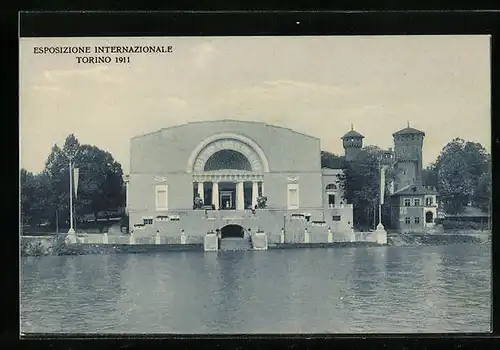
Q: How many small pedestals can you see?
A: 8